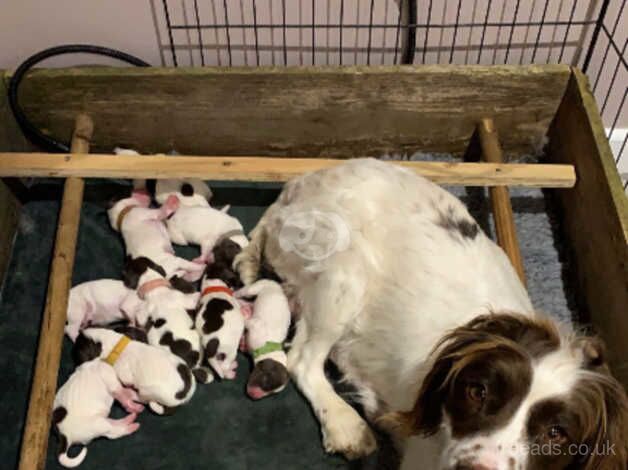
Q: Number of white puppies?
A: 9